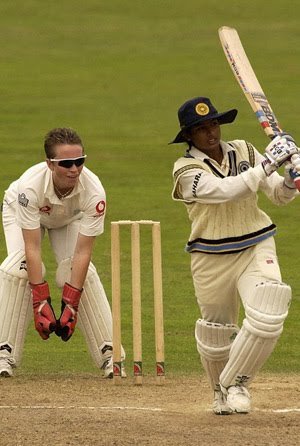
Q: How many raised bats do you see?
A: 1